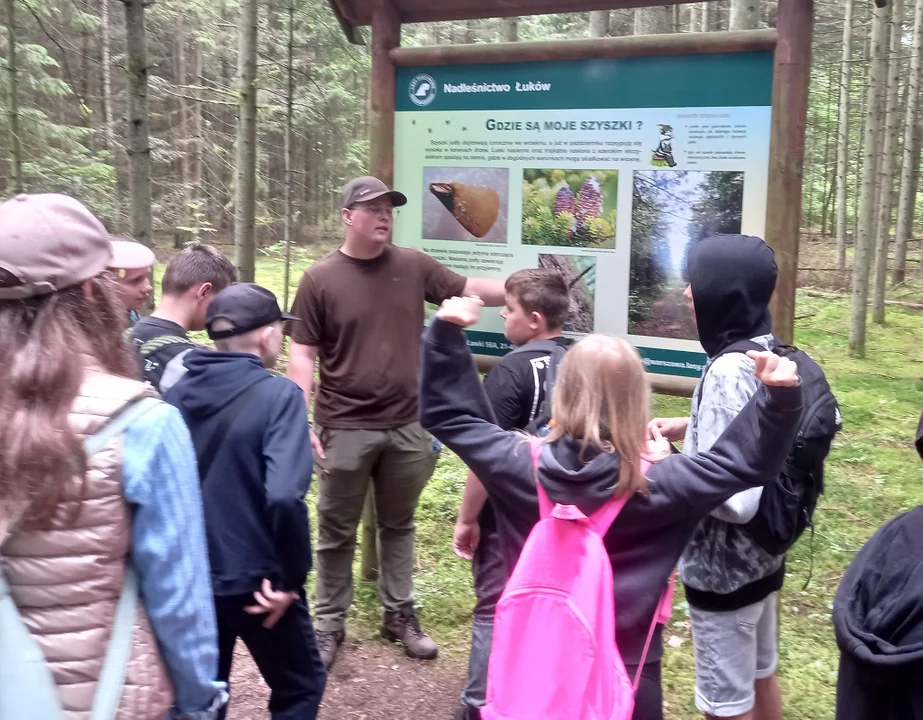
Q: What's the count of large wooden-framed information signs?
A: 1